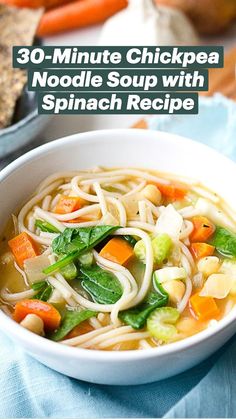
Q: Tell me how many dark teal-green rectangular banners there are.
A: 3